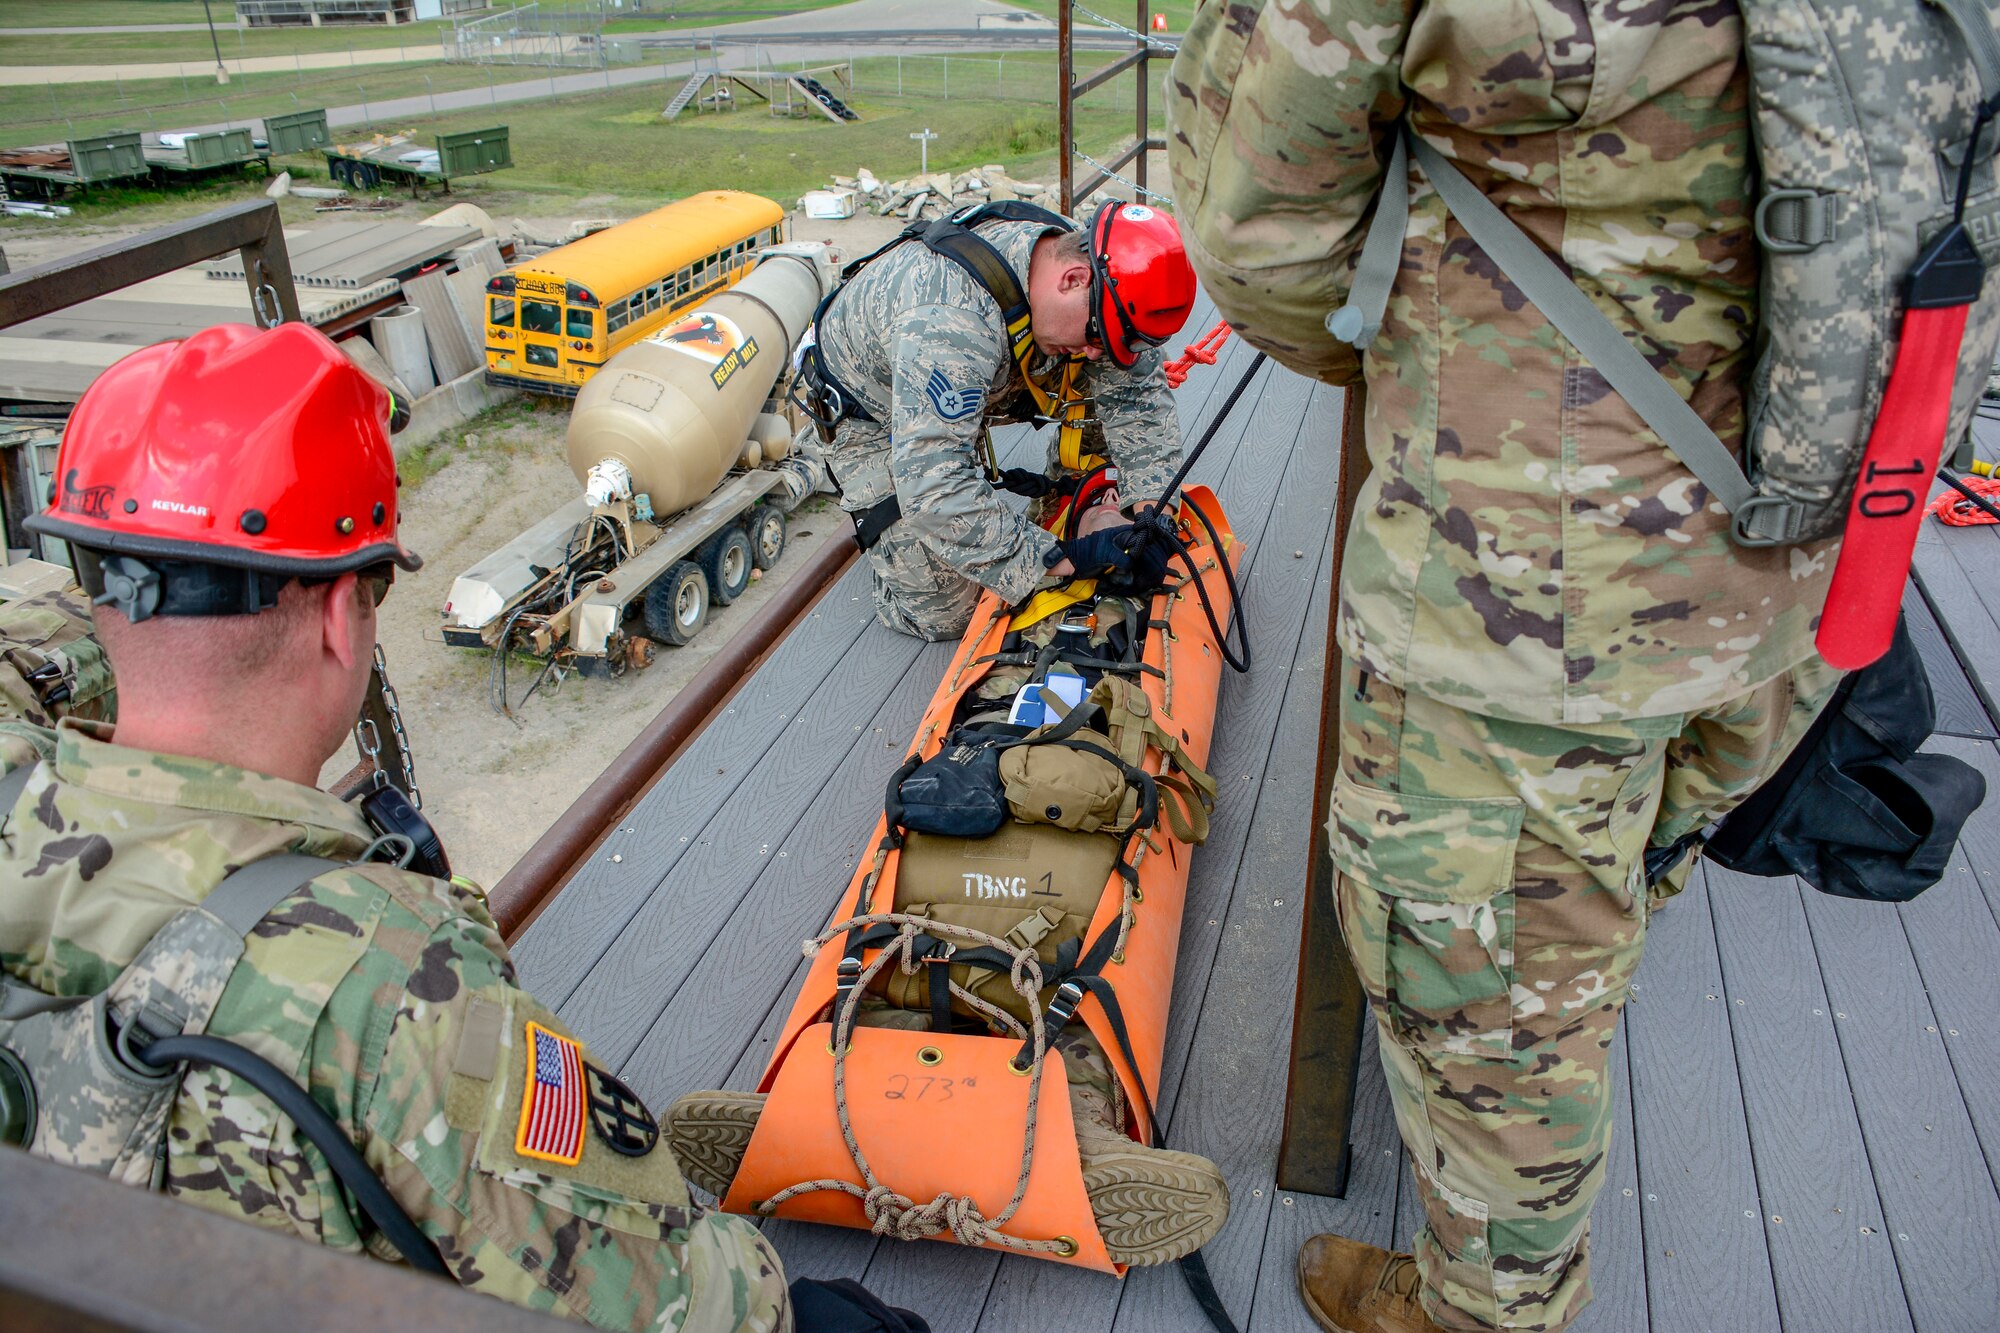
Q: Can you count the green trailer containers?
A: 4